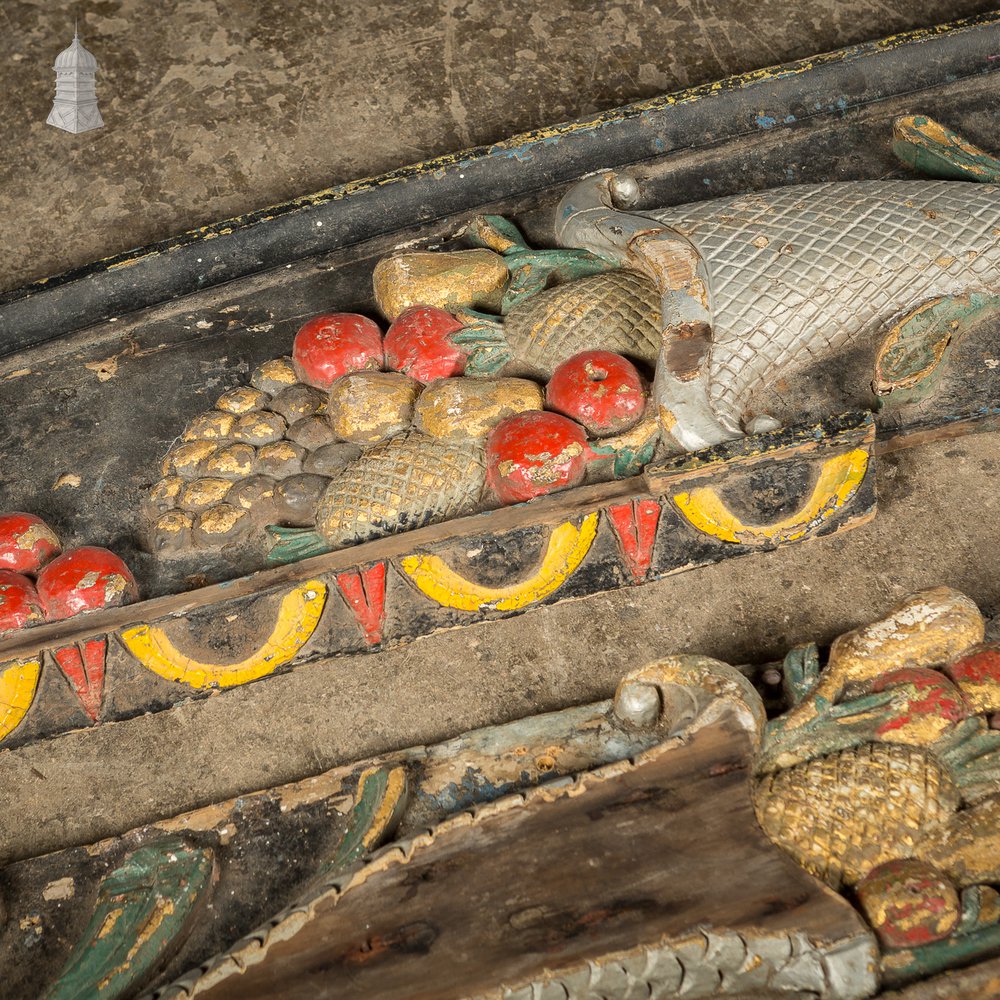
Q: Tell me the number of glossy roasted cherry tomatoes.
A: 0